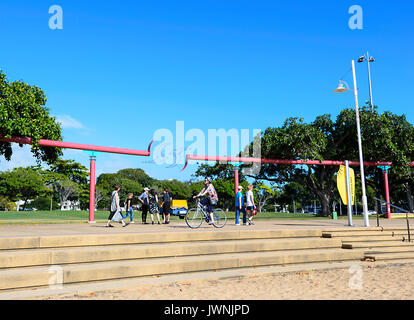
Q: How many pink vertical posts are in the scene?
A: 3